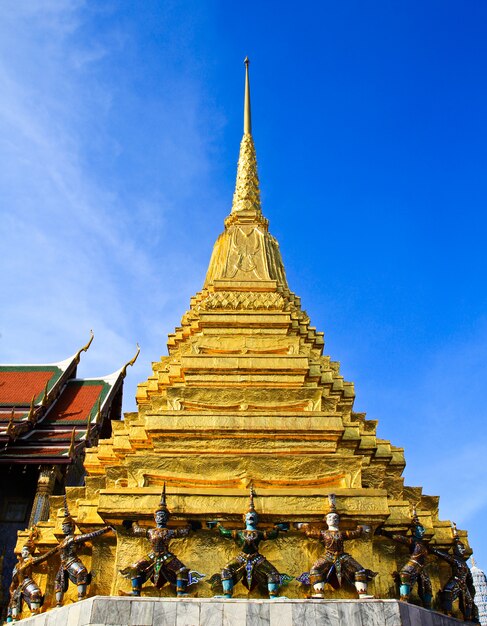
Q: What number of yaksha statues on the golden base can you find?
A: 7